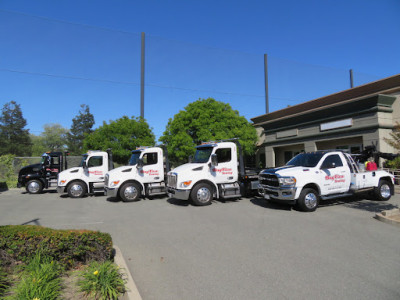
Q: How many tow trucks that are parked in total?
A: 5